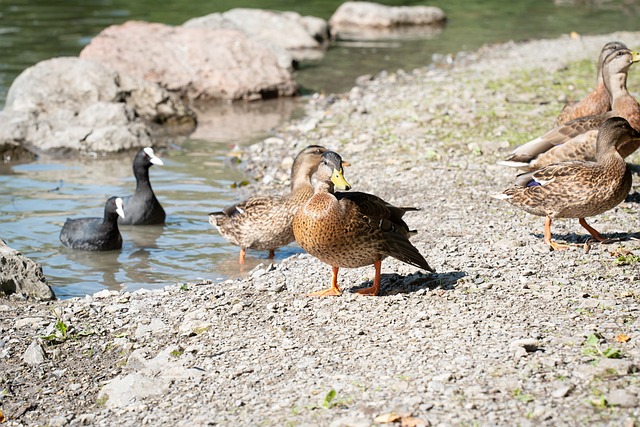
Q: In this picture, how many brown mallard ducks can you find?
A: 5